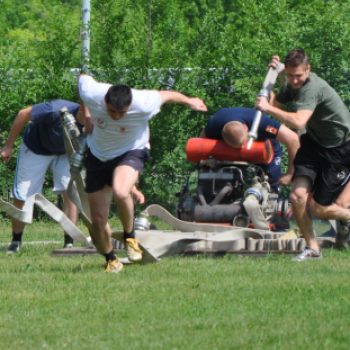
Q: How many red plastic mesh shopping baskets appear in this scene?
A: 0